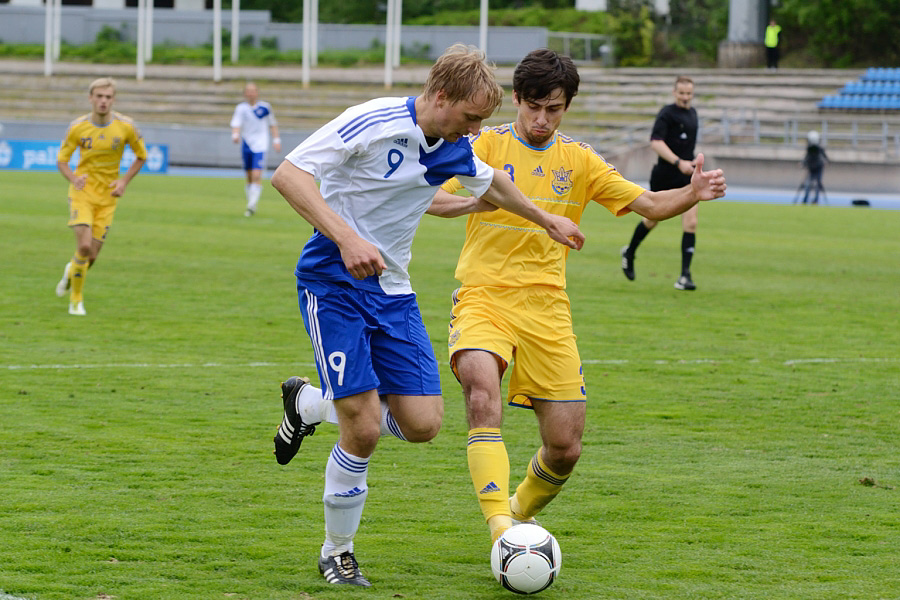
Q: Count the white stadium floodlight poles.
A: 11